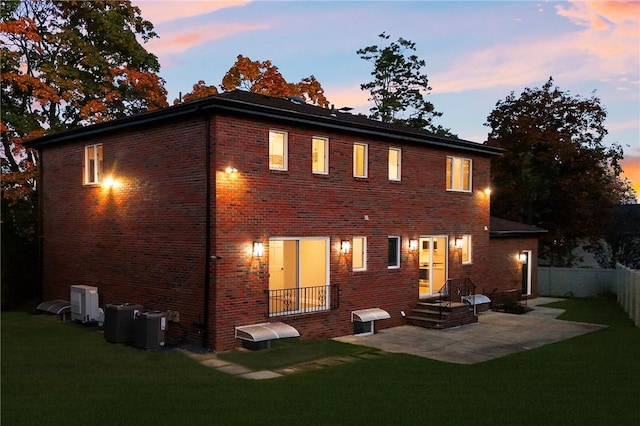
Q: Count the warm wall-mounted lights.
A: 8